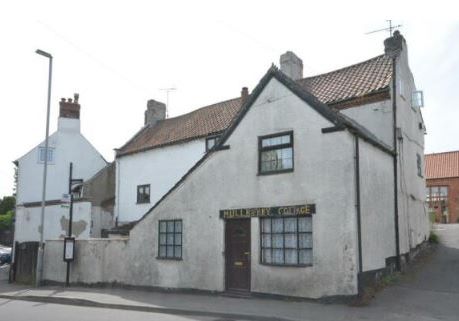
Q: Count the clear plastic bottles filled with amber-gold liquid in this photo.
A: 0